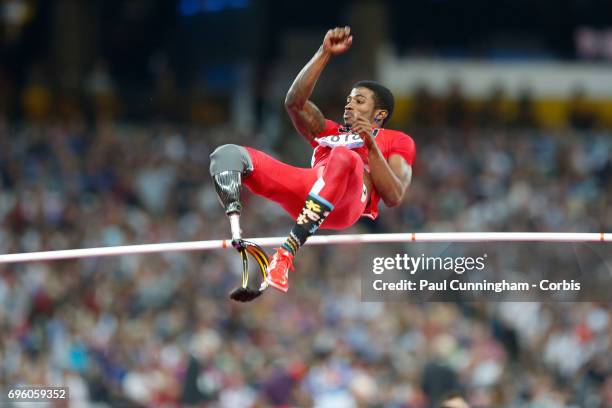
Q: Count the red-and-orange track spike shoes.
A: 1